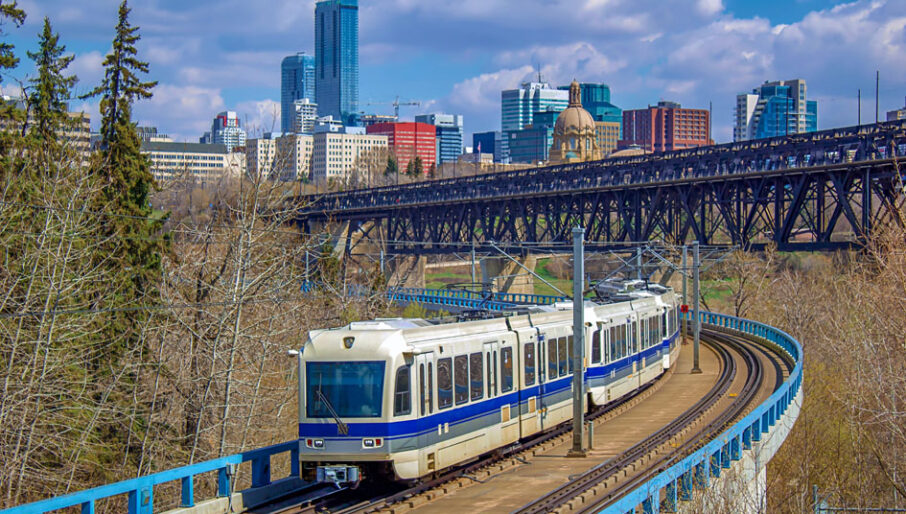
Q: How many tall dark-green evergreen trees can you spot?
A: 3